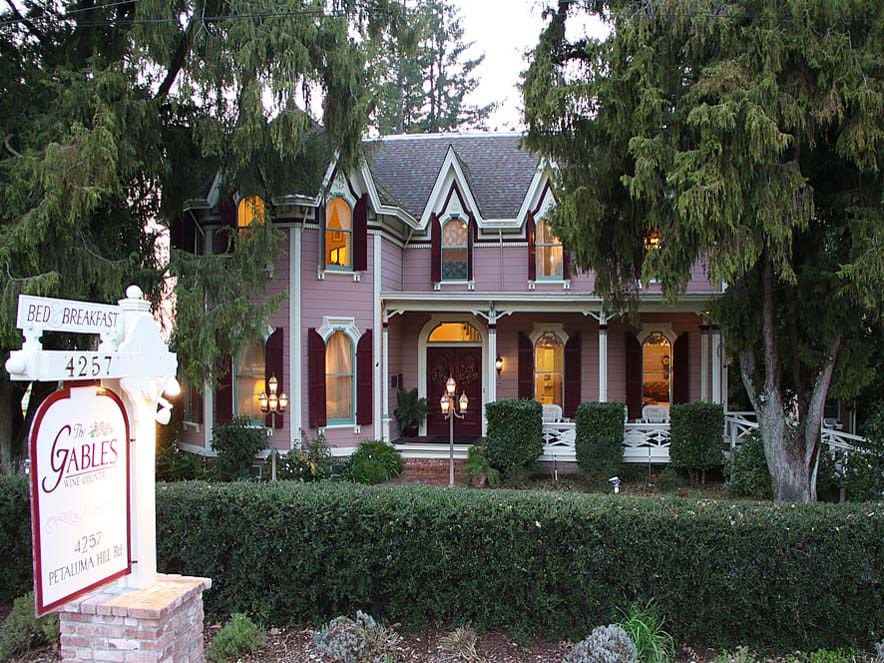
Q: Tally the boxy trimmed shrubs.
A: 3